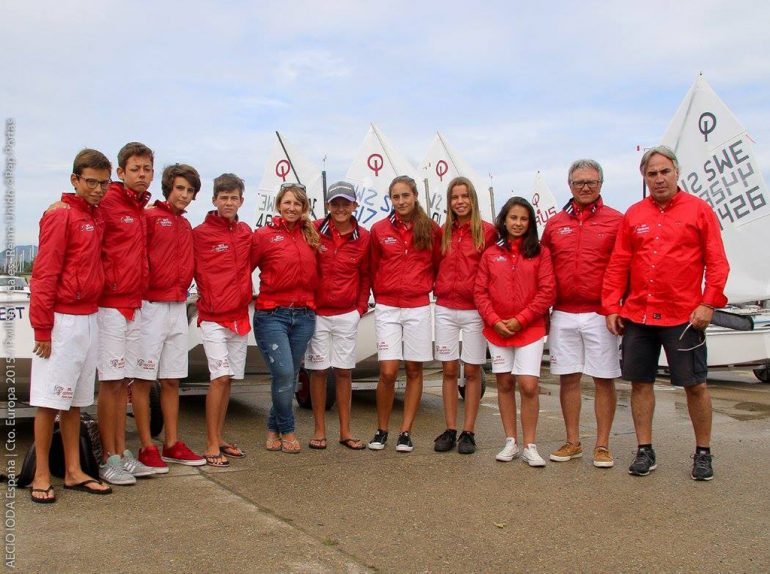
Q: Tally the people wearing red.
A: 11